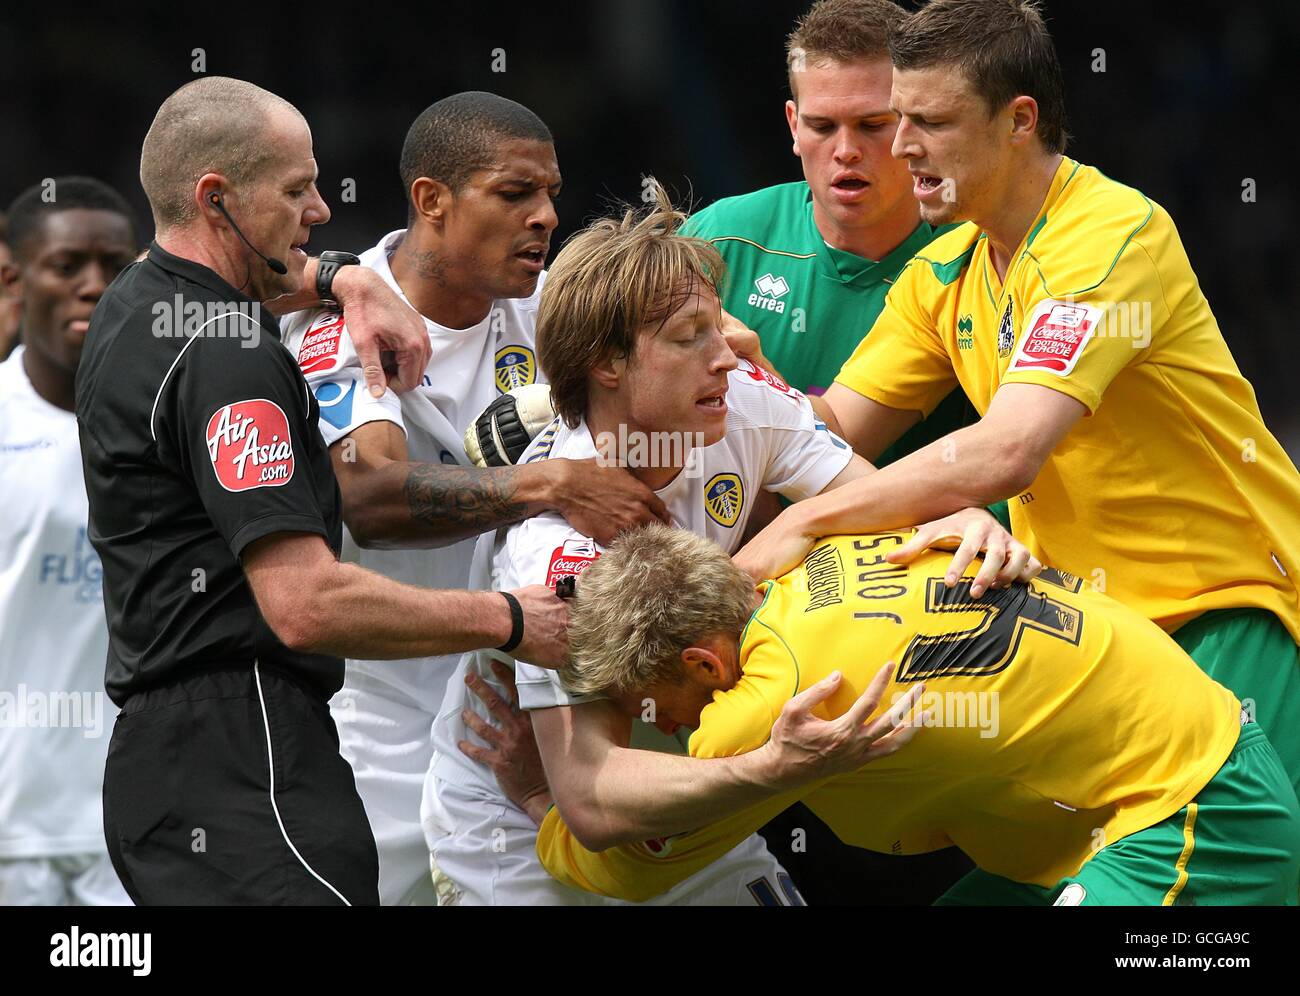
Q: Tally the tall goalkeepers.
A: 1